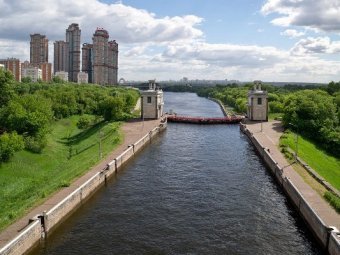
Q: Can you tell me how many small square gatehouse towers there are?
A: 2